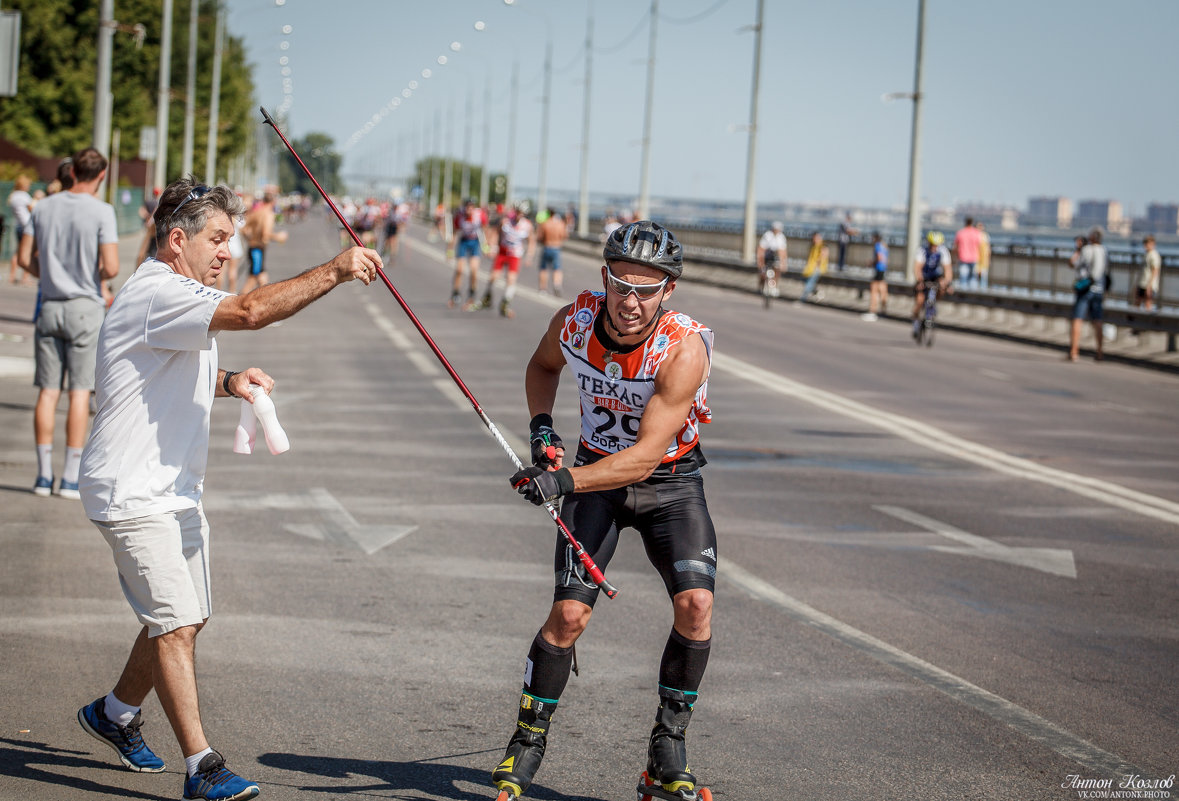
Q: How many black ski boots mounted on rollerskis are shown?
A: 2